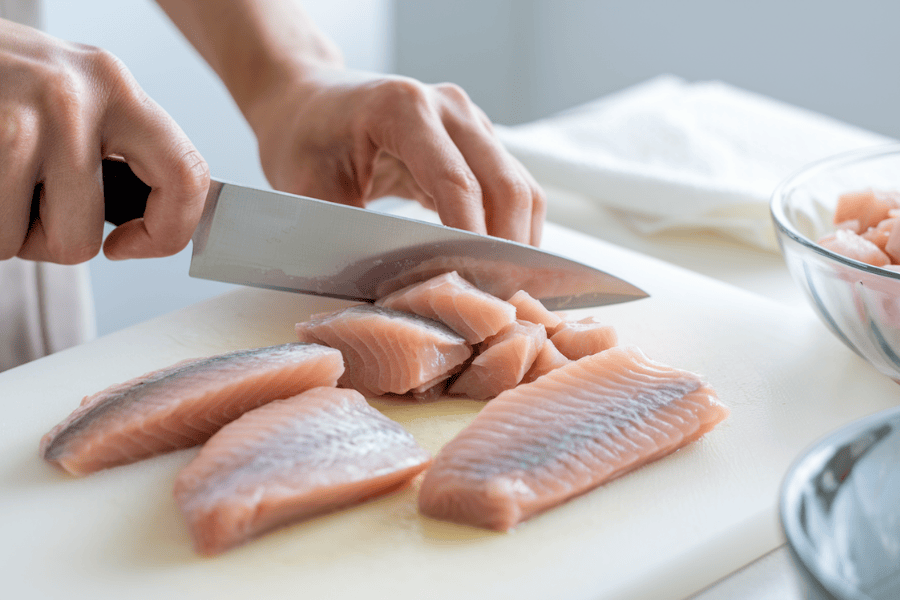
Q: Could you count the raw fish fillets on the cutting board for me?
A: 3